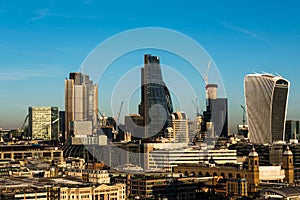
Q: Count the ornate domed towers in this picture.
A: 2